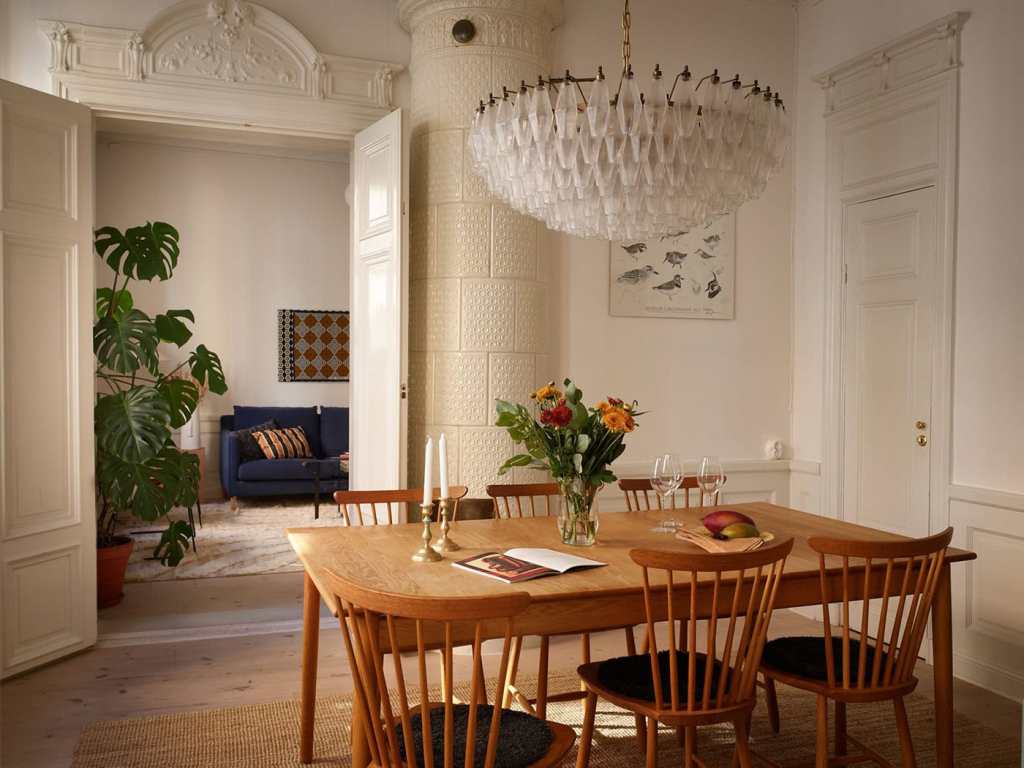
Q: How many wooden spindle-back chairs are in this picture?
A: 6